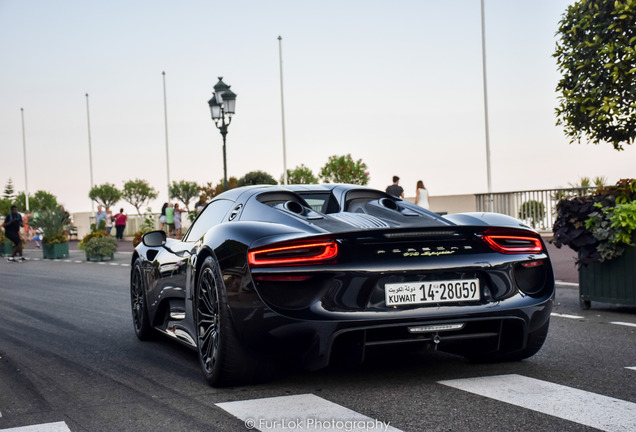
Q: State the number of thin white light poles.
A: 5